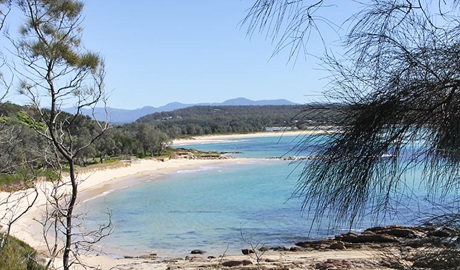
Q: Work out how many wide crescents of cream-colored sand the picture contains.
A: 2